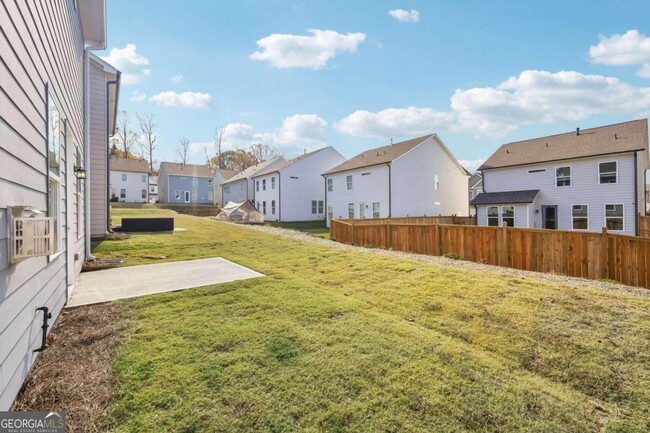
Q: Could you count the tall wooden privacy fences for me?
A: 1